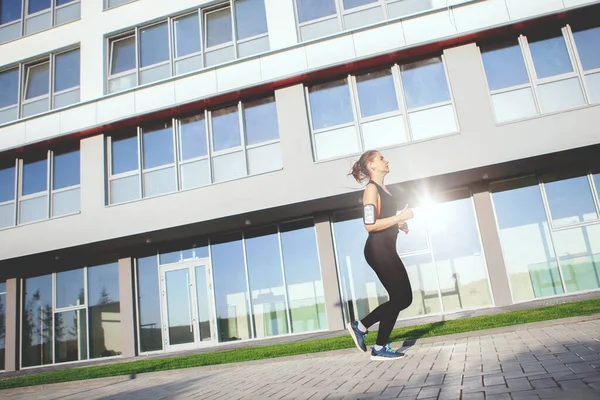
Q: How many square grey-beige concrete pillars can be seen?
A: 4